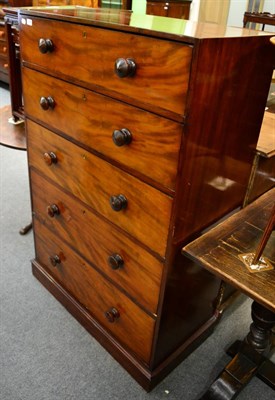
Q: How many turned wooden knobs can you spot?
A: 10